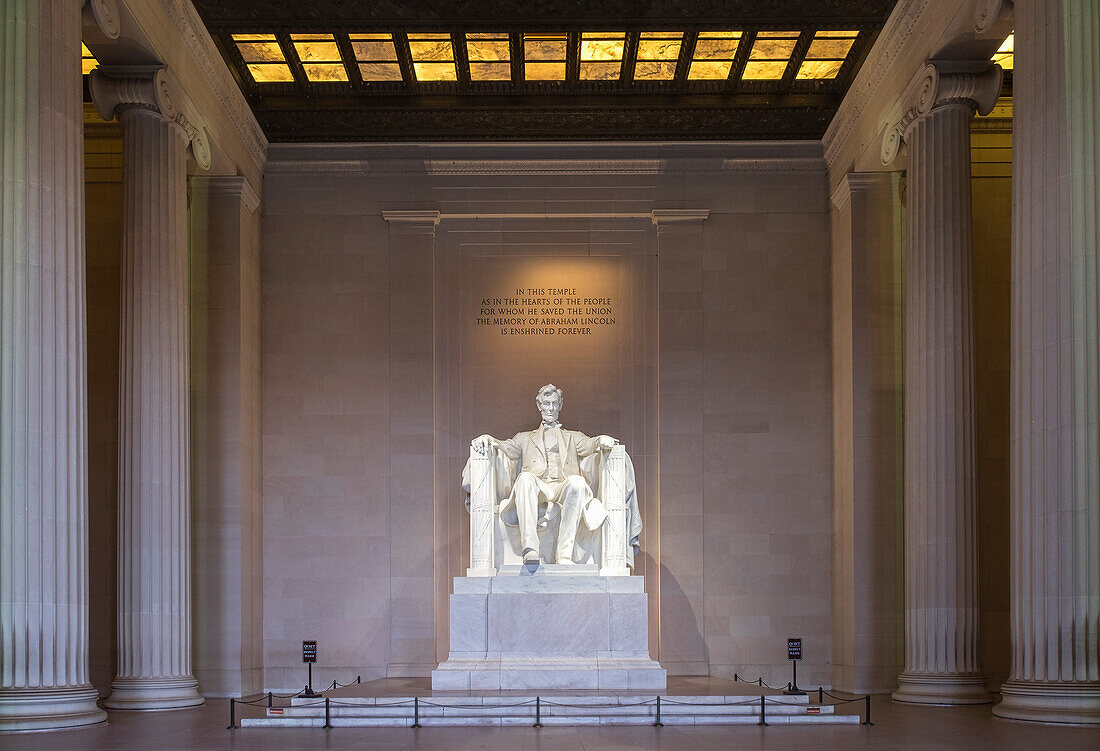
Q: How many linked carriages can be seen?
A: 0